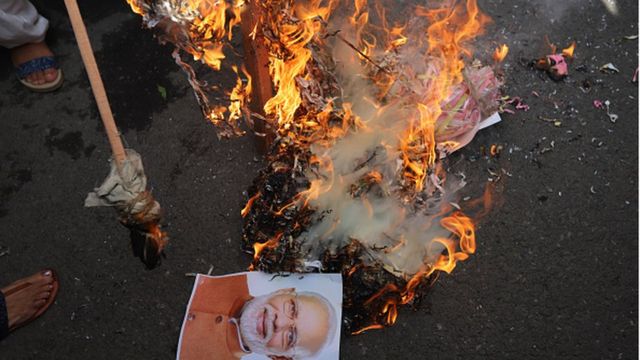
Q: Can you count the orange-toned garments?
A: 1